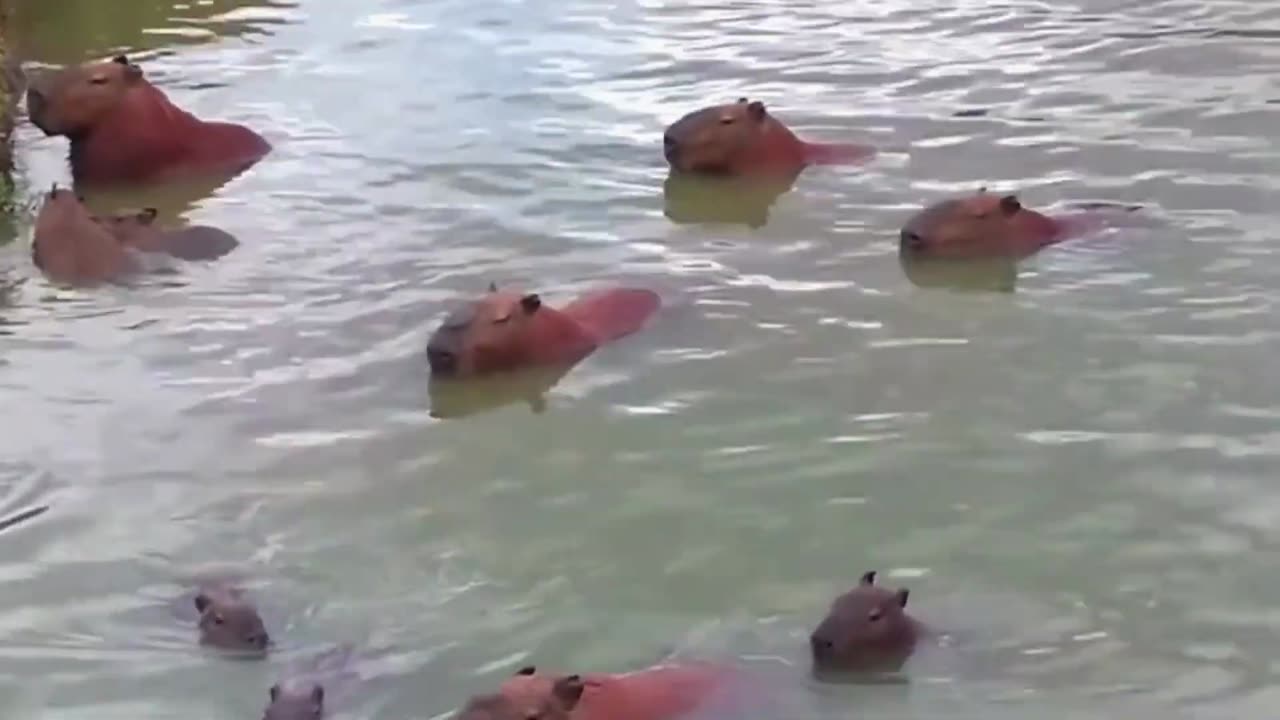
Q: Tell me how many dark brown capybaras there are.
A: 3